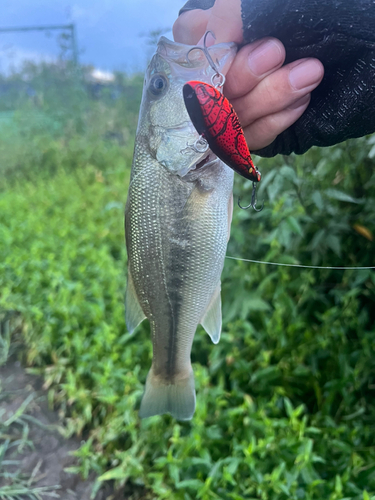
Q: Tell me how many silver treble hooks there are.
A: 2